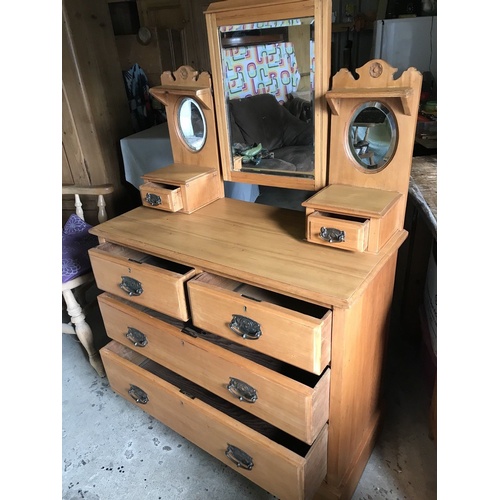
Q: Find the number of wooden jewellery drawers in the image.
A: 2